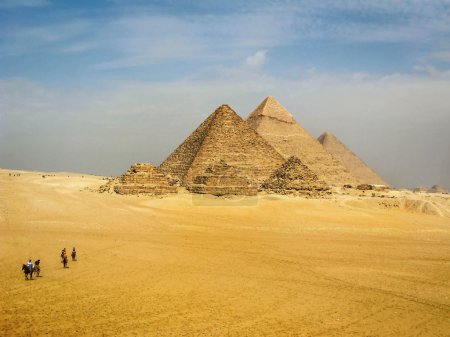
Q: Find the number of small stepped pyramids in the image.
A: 3